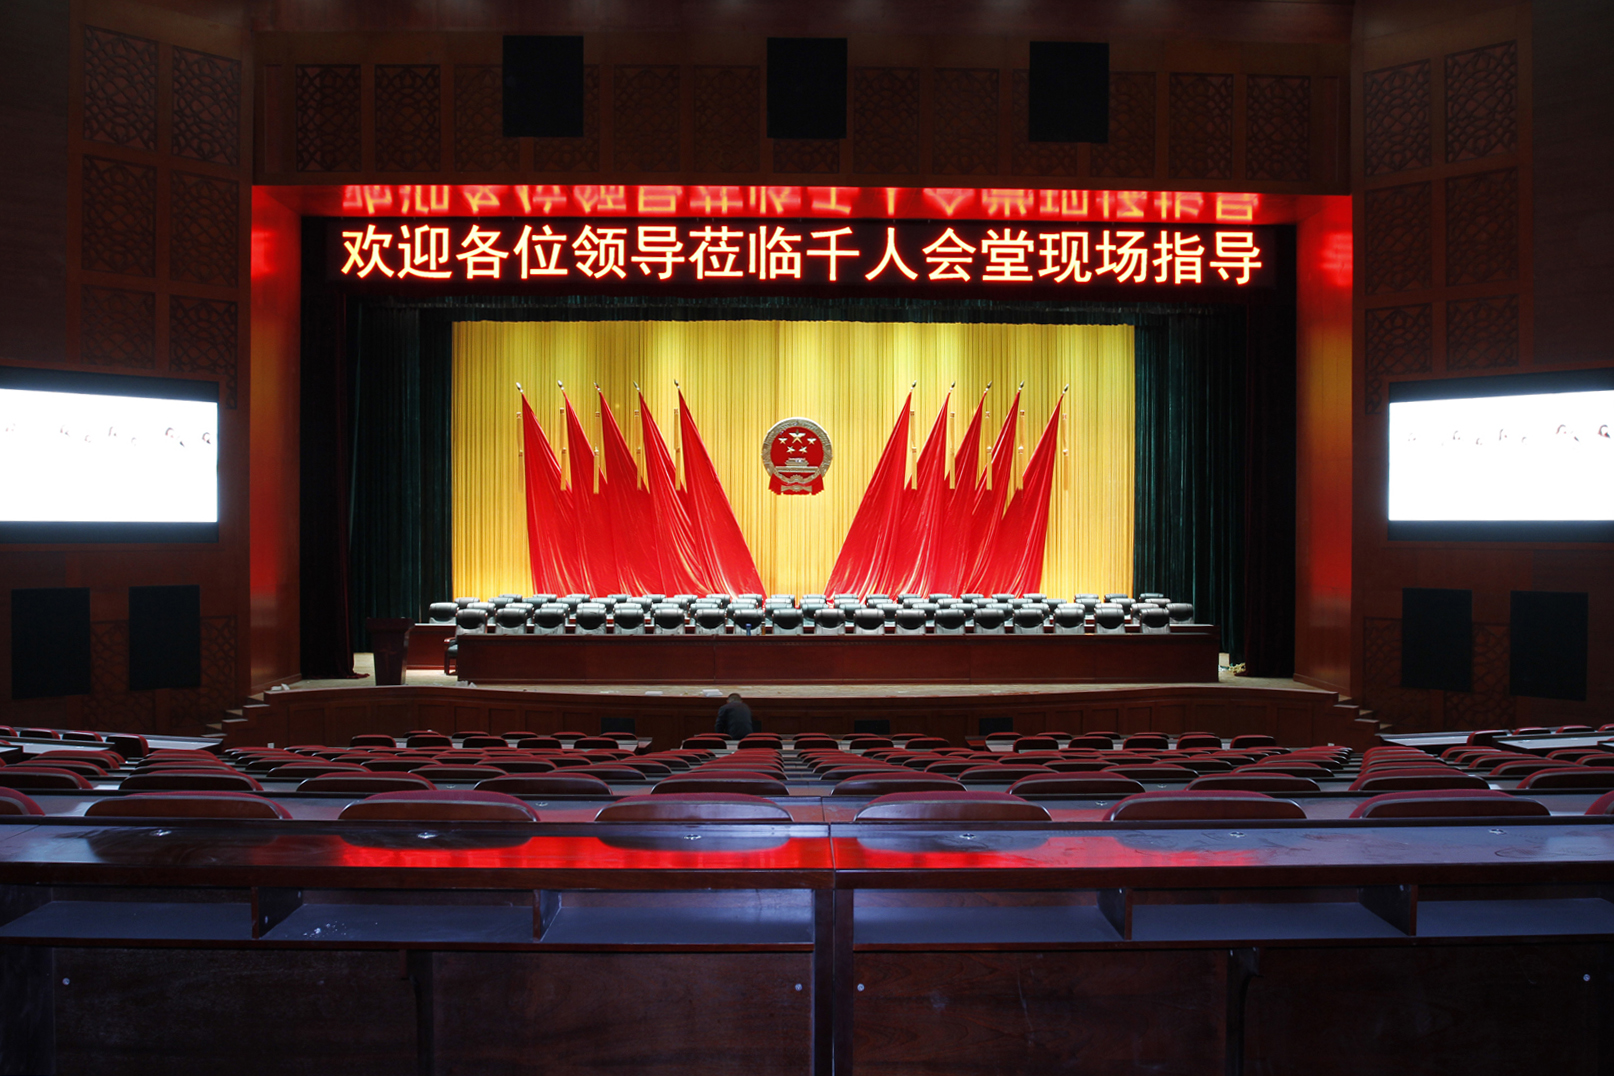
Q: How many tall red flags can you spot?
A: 10